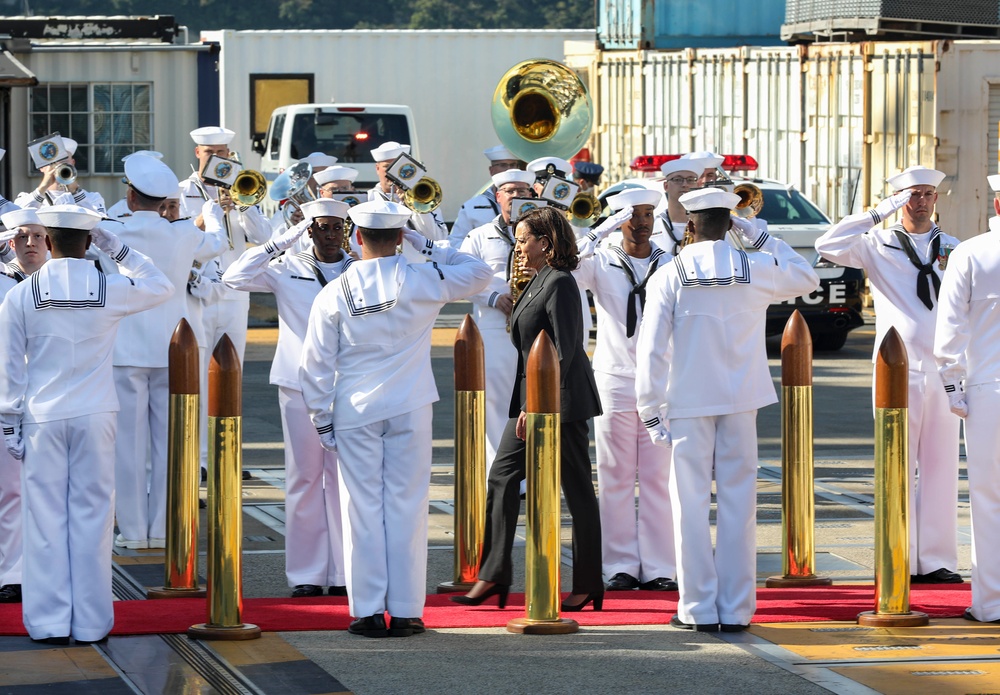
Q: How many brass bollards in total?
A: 6